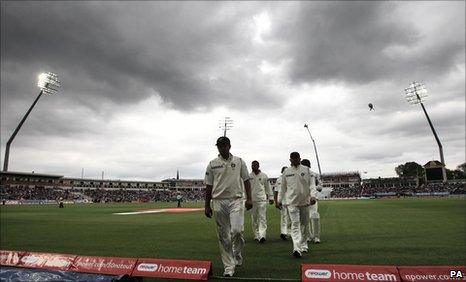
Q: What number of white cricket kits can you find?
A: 5